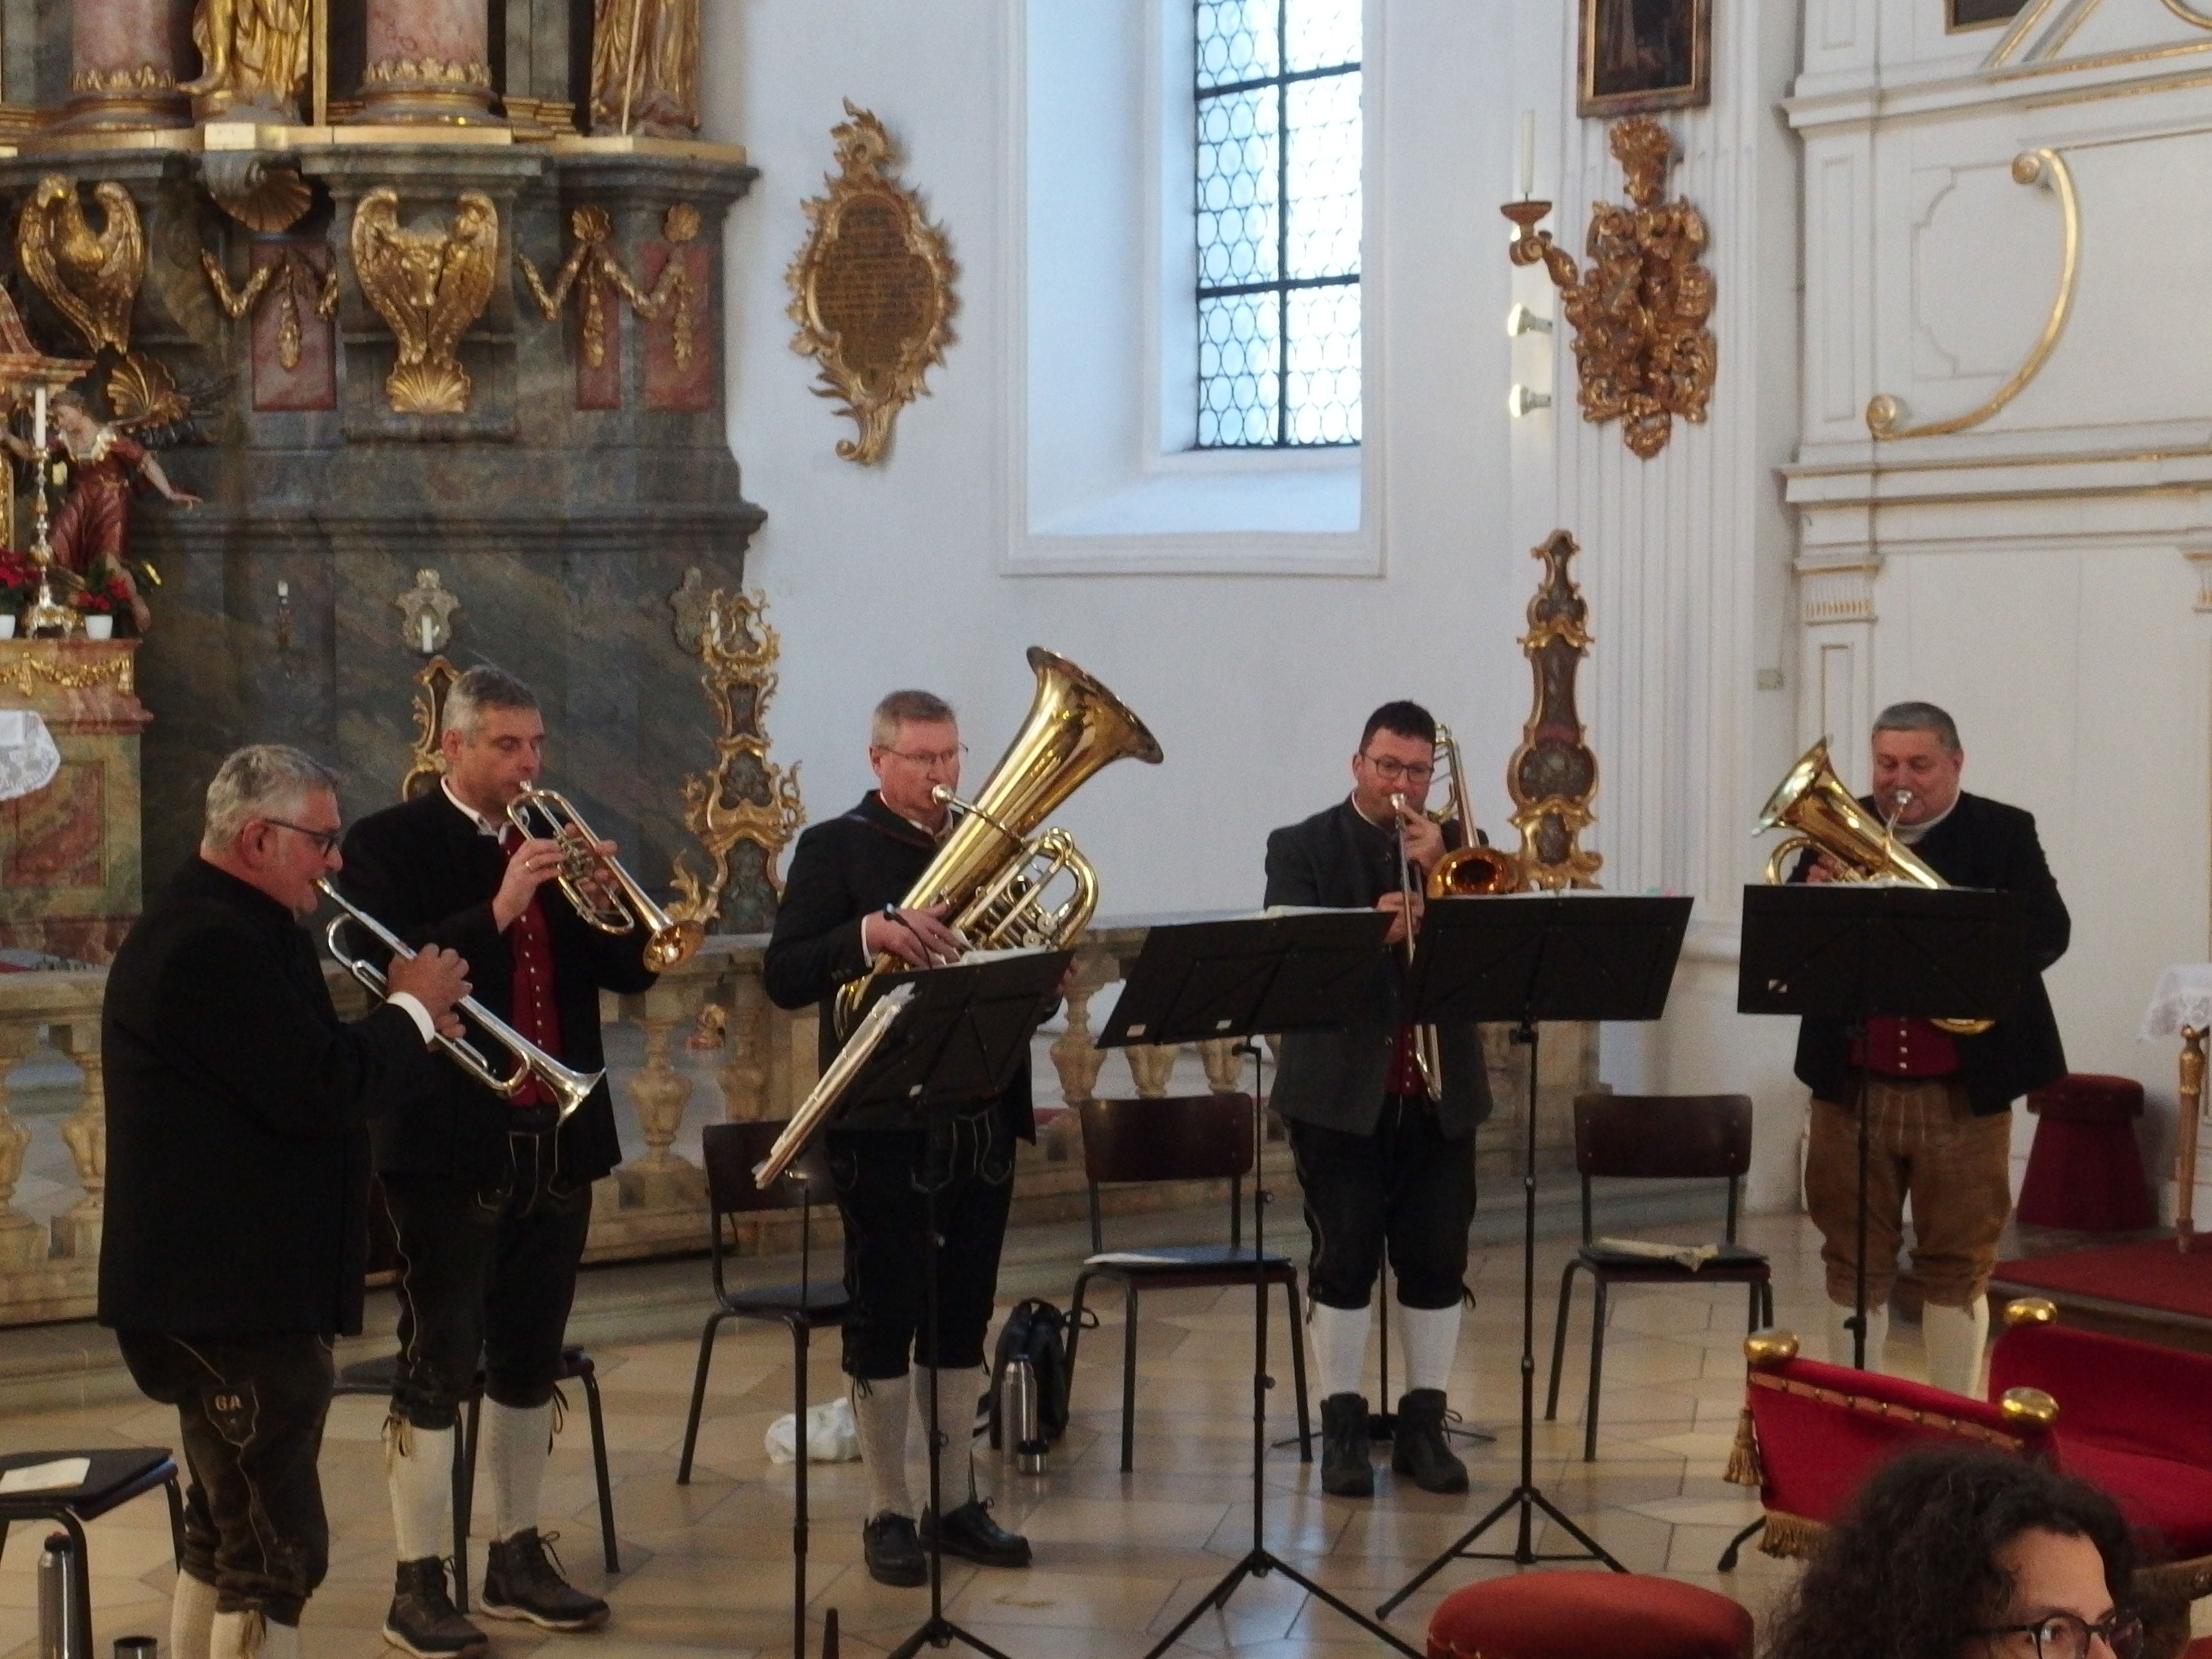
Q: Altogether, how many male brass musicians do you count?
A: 5